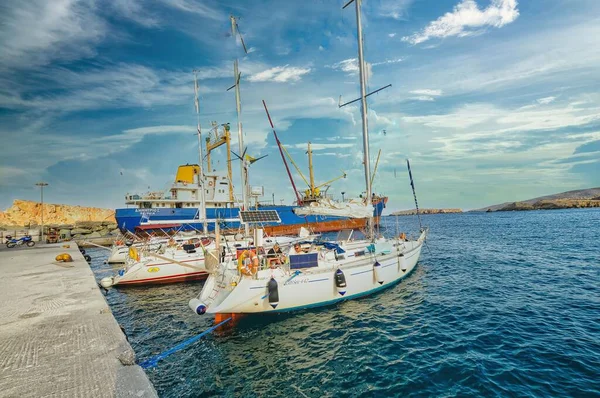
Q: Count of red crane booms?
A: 1